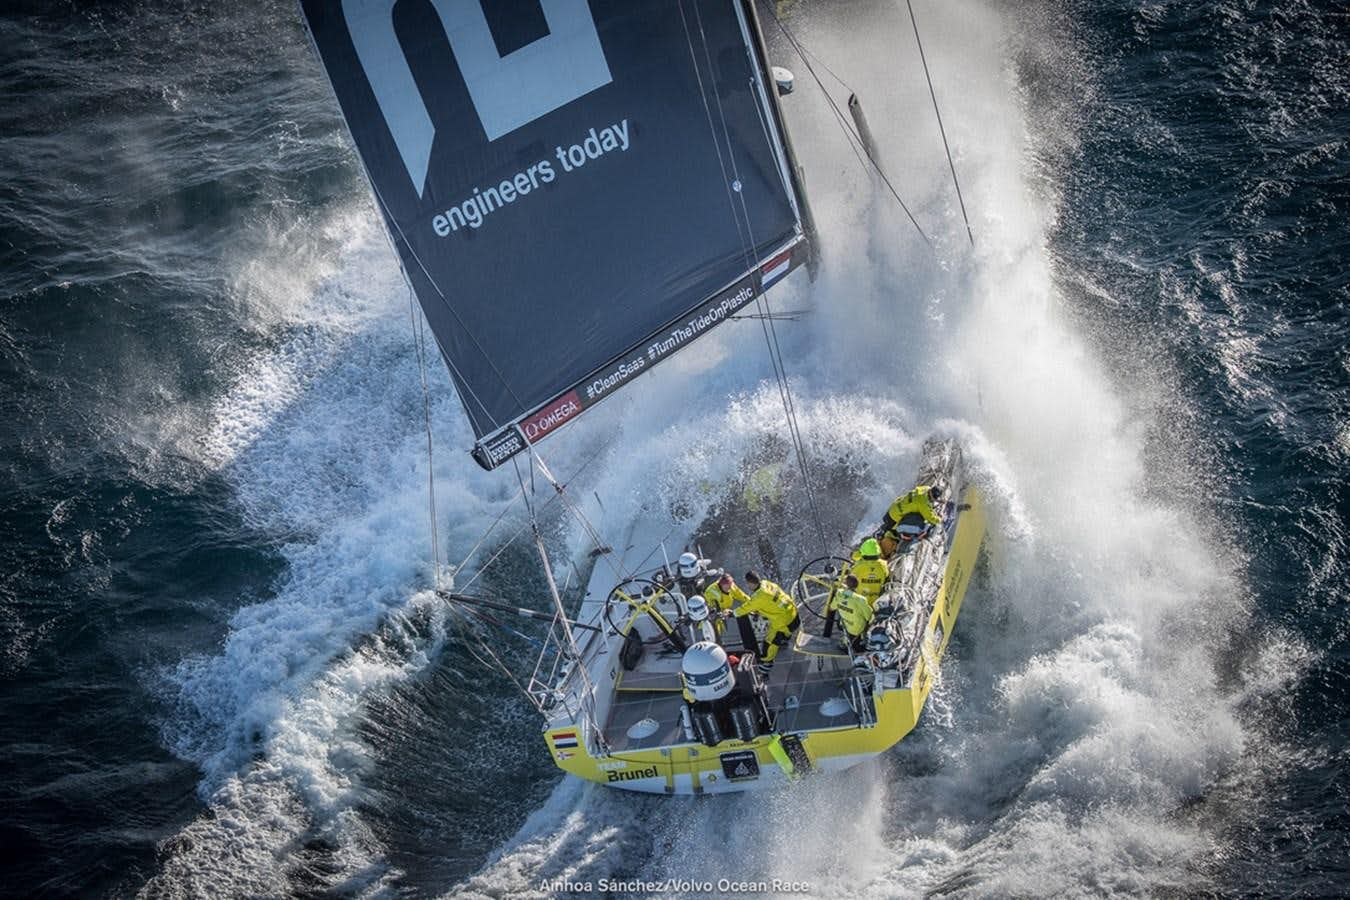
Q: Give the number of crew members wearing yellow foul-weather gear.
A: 5